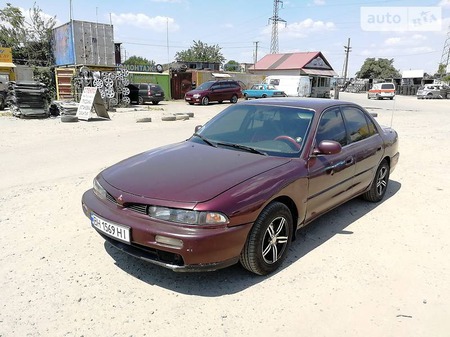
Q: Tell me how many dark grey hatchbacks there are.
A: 1